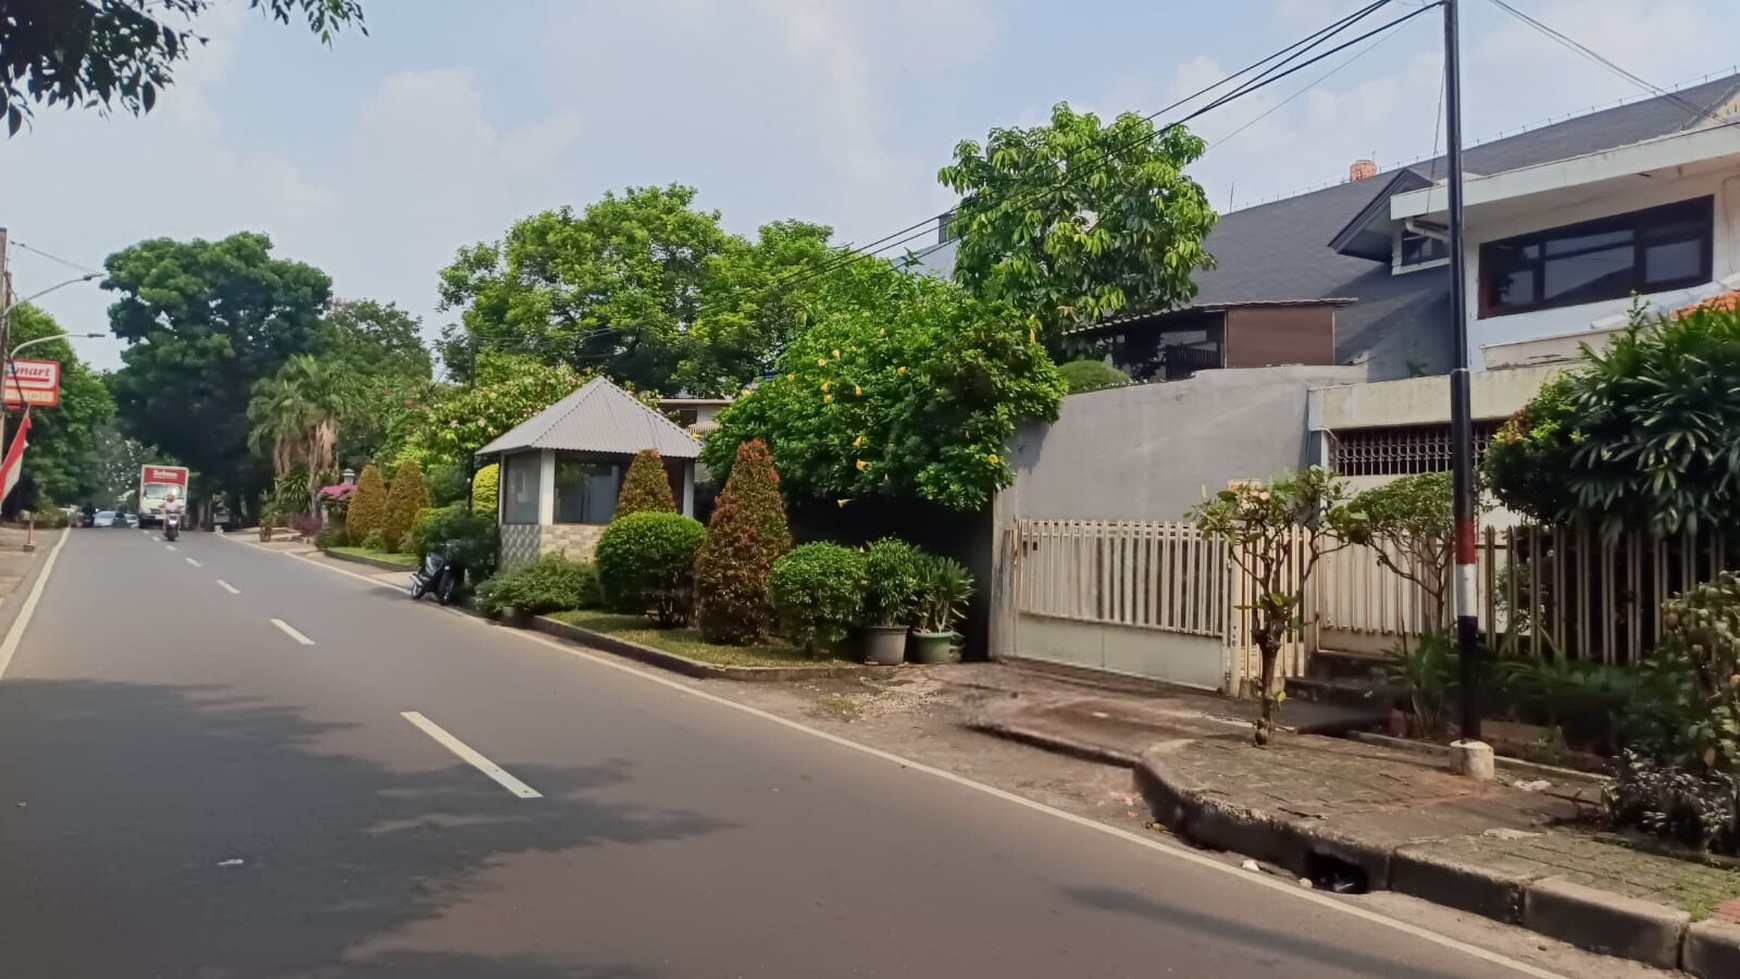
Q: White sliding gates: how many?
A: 1